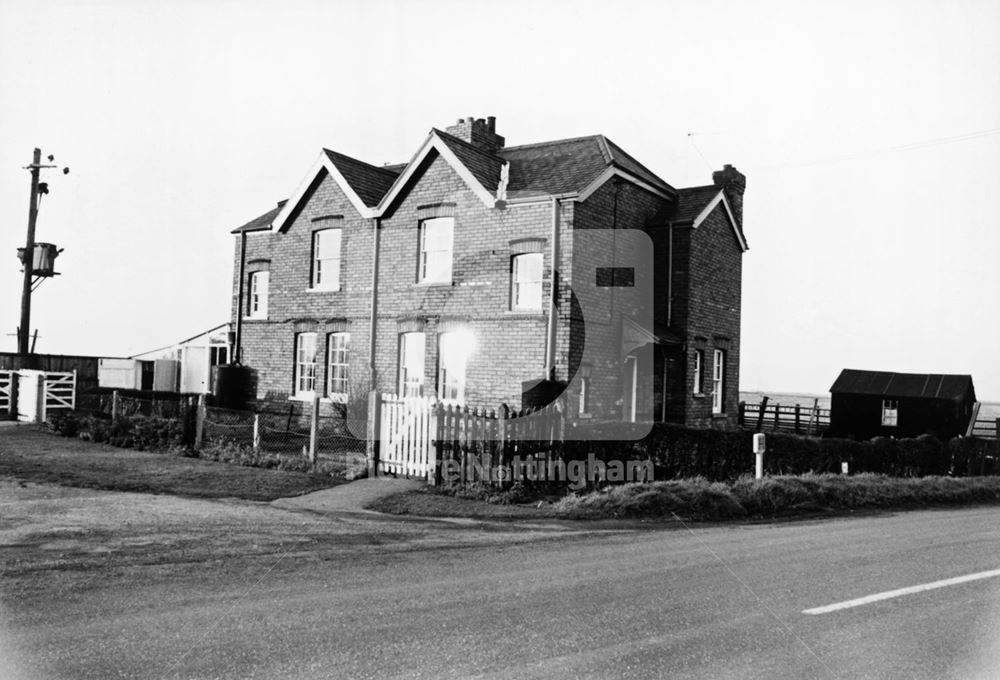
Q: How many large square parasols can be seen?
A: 0